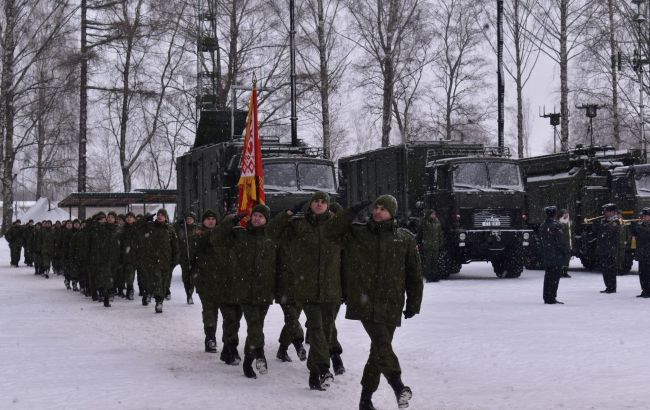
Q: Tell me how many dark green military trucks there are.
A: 3